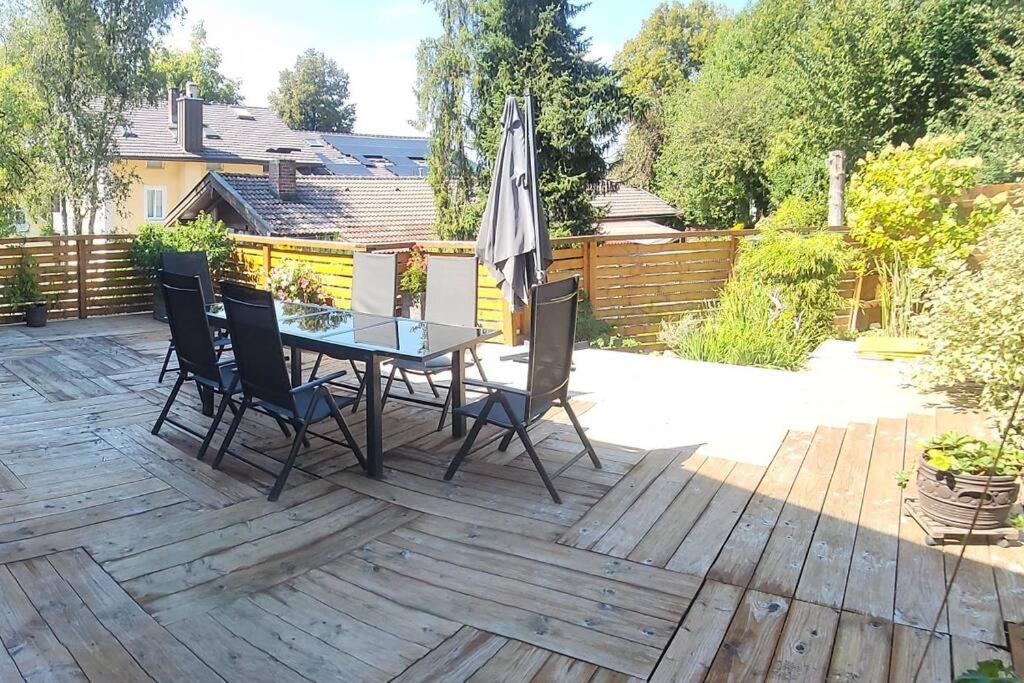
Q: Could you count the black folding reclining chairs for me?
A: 6